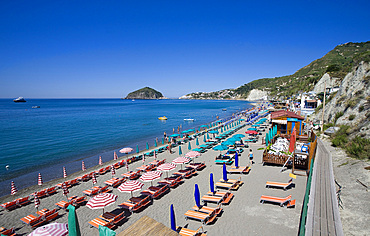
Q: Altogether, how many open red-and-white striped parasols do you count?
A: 8